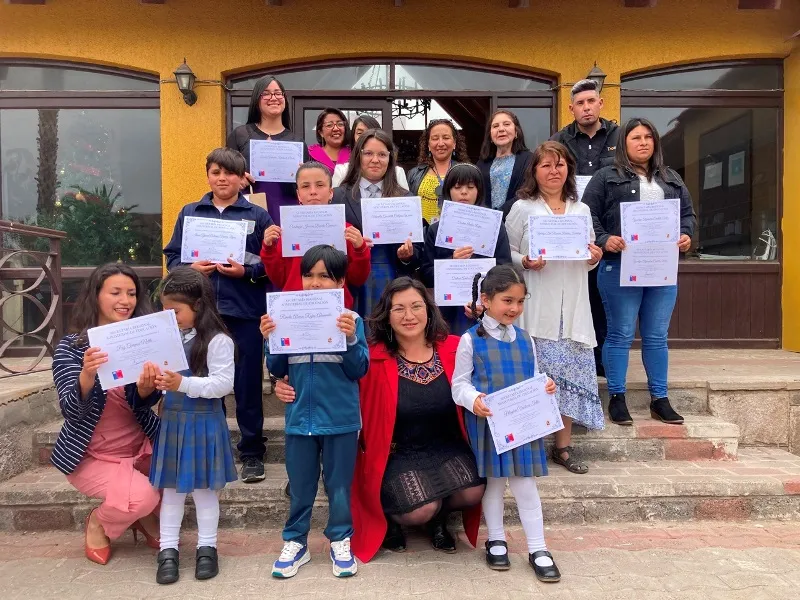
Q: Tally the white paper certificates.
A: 13